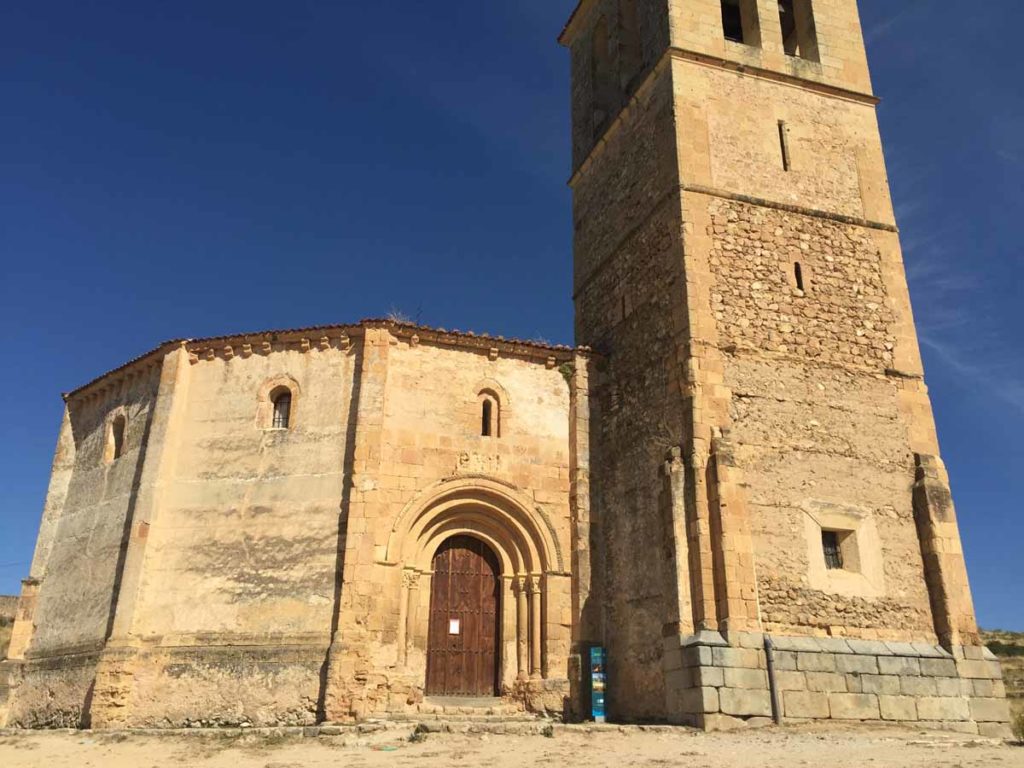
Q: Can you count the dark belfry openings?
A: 2